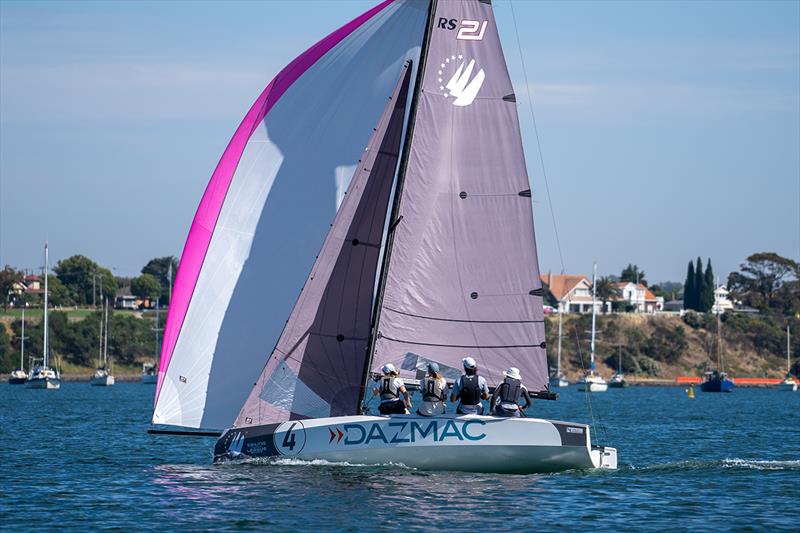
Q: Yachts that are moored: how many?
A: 9